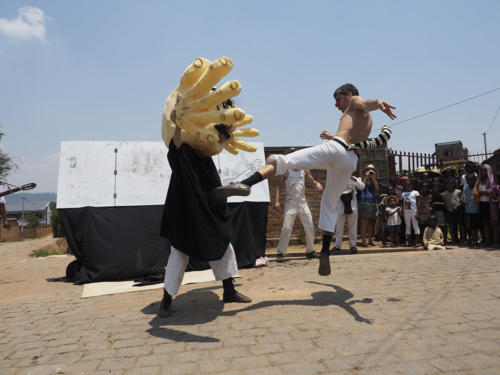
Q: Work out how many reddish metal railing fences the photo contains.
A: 1